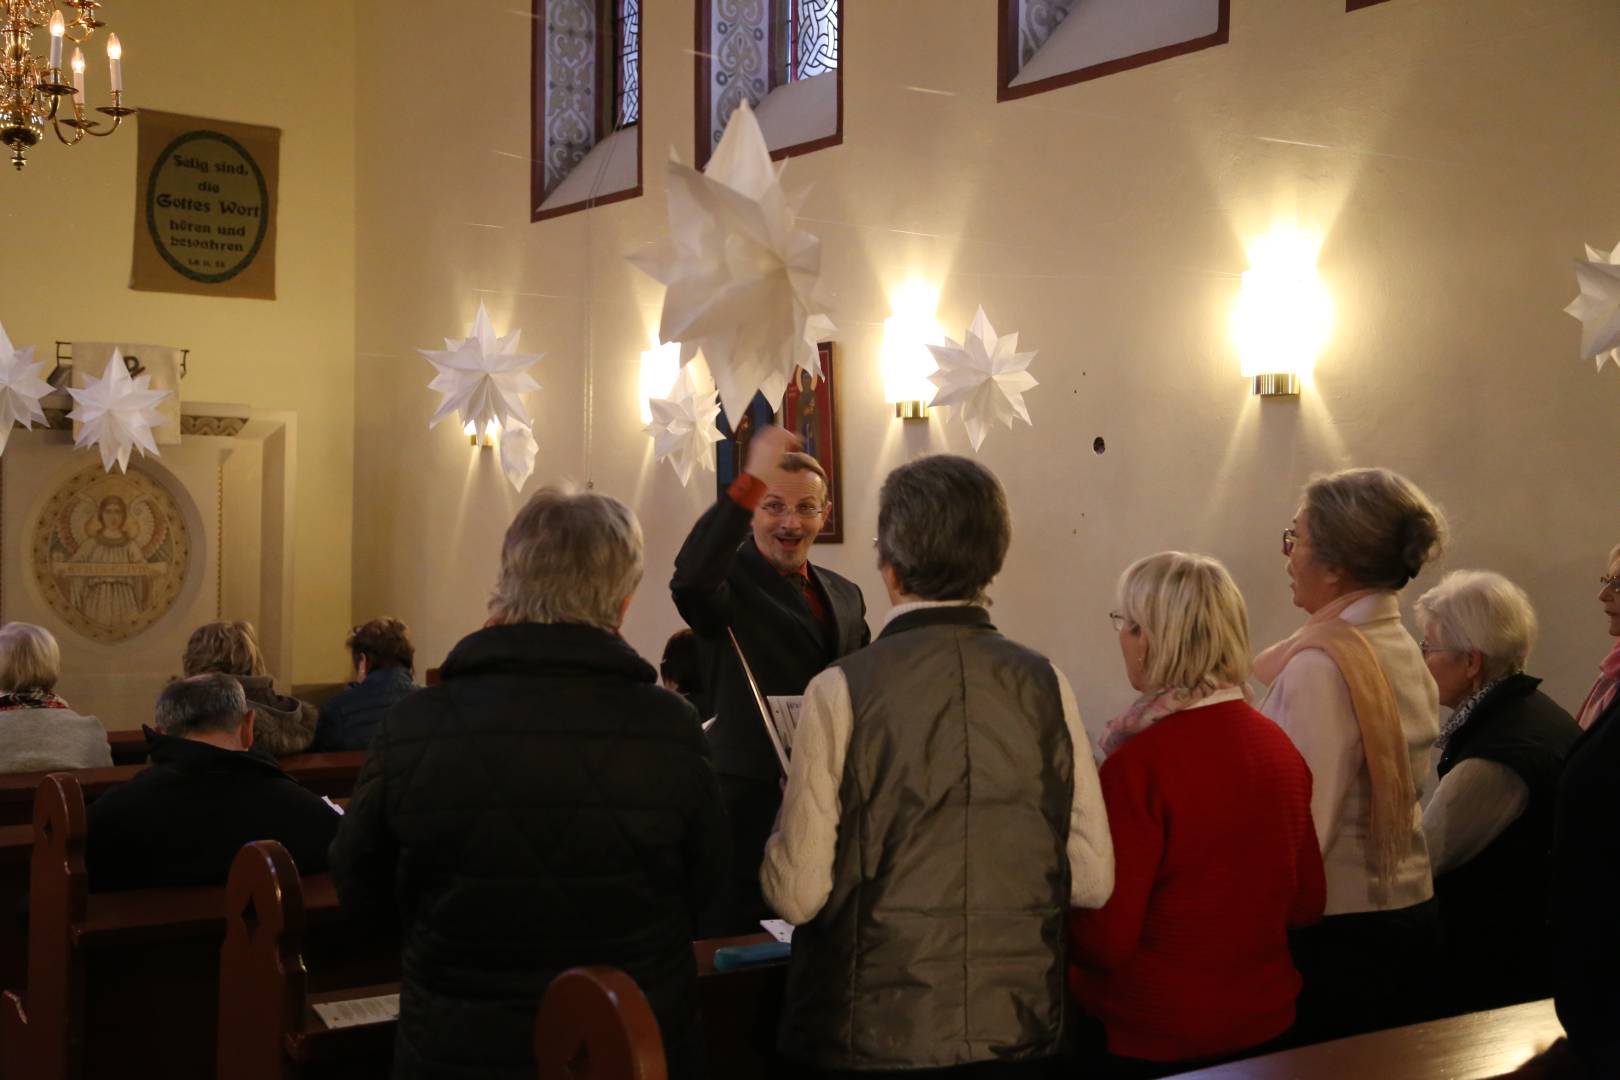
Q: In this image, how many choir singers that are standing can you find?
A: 6